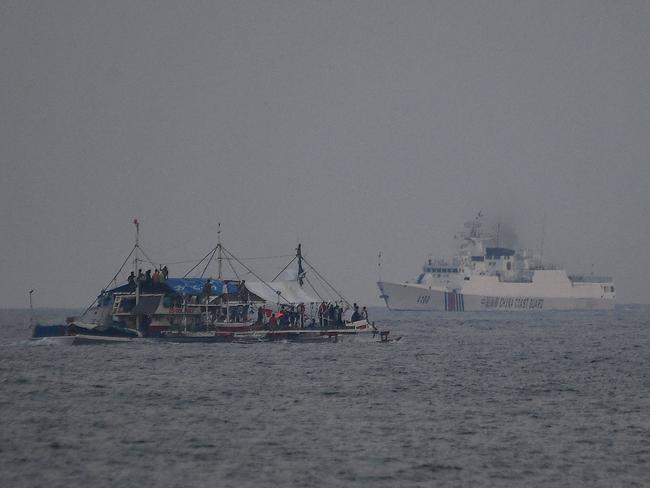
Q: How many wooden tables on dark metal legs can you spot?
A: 0